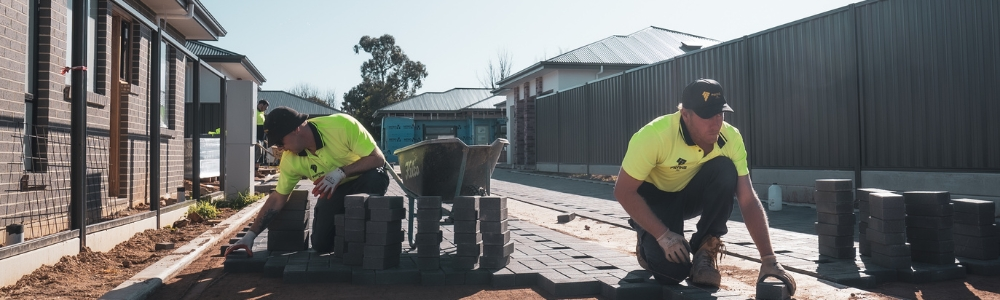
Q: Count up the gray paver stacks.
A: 12